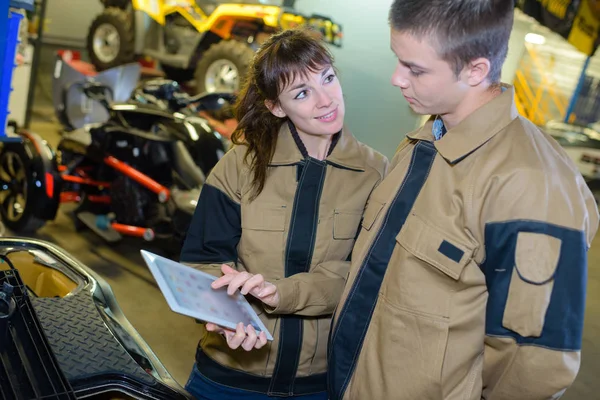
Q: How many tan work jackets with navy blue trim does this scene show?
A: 2